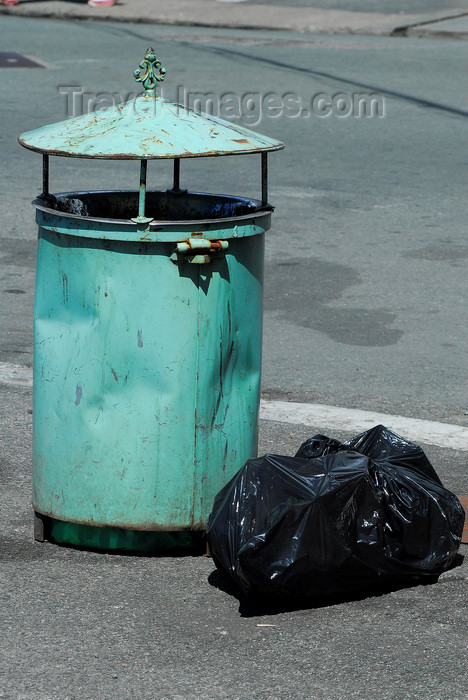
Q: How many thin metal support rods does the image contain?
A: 4